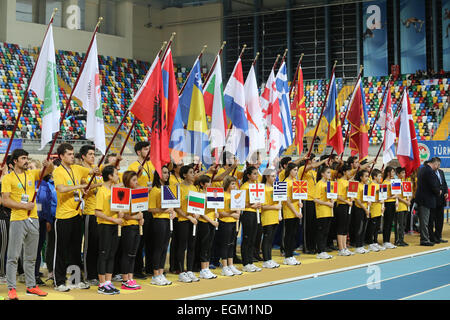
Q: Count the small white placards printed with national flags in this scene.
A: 15